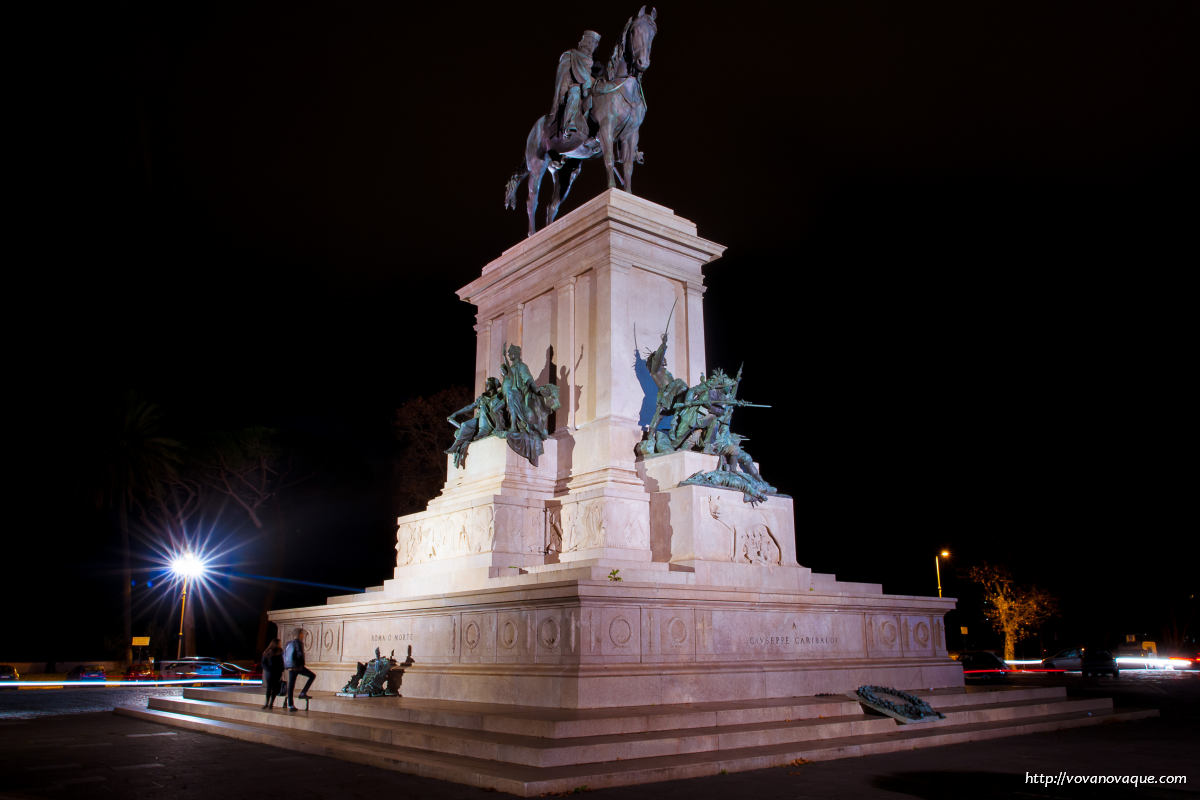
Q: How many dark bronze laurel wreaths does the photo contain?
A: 1